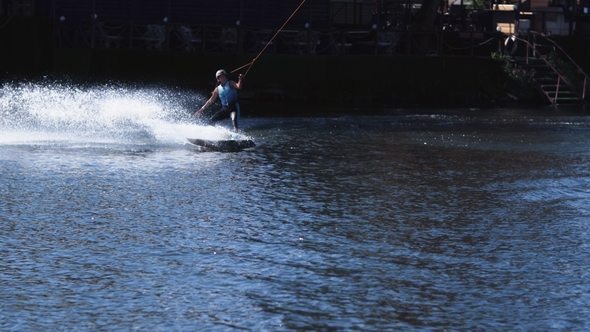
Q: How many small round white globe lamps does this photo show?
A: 7